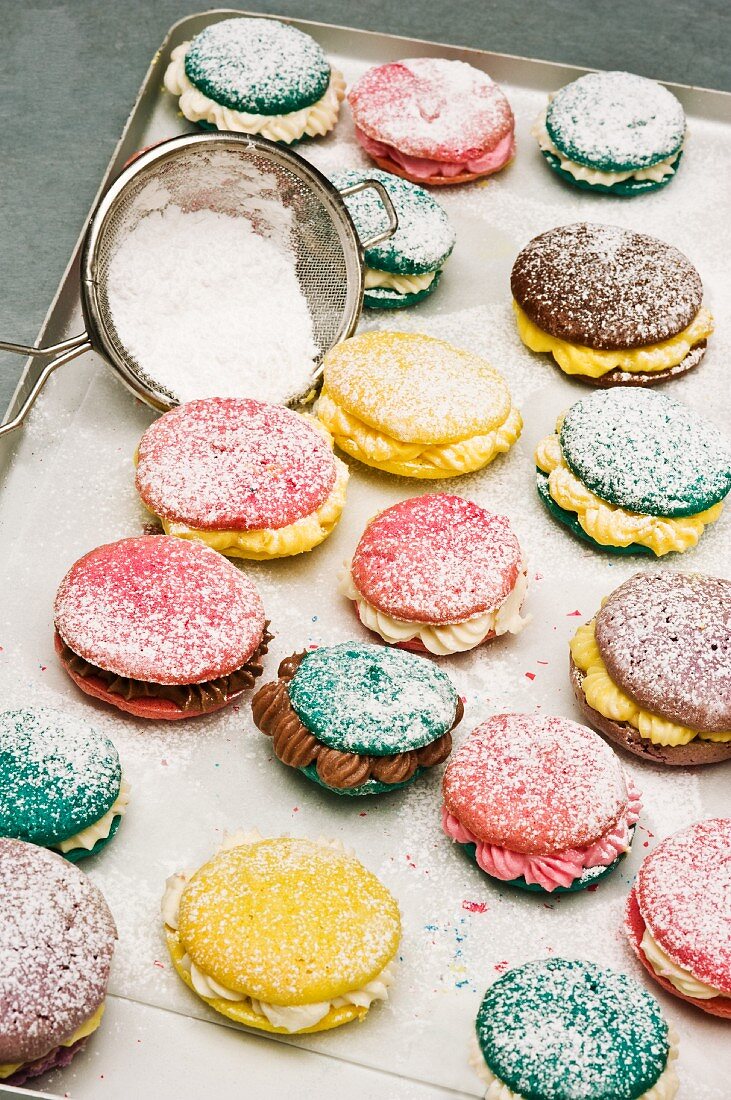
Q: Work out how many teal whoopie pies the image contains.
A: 7